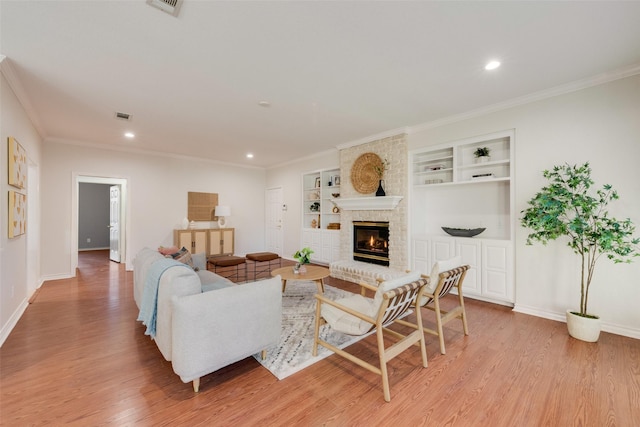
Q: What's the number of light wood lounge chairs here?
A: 2